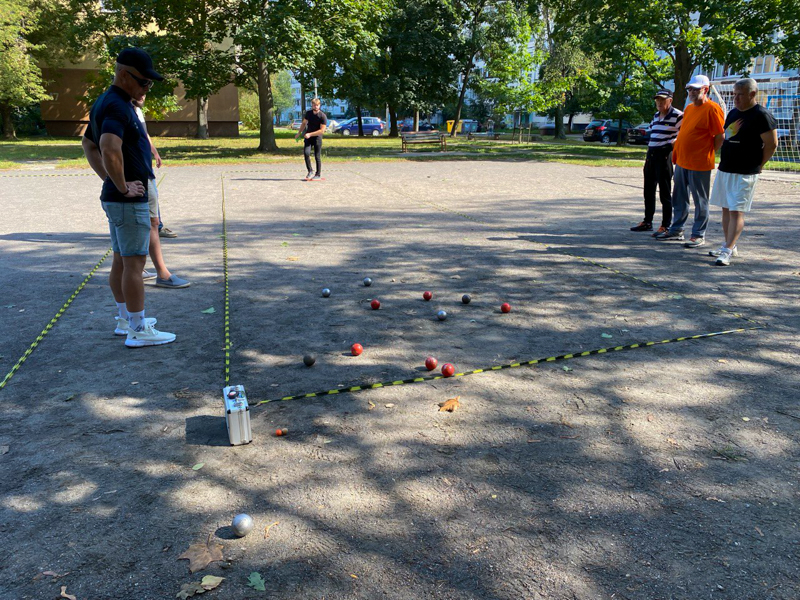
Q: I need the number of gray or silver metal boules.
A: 6